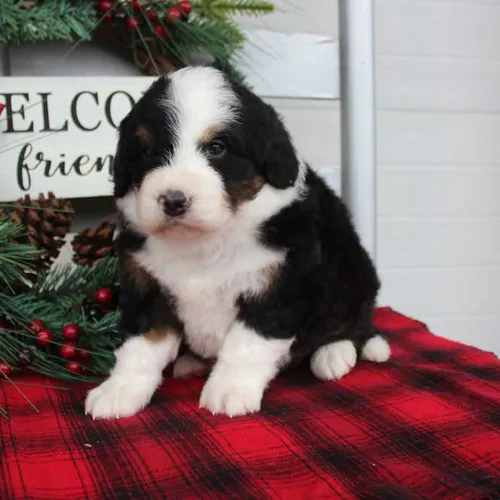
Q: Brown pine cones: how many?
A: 2